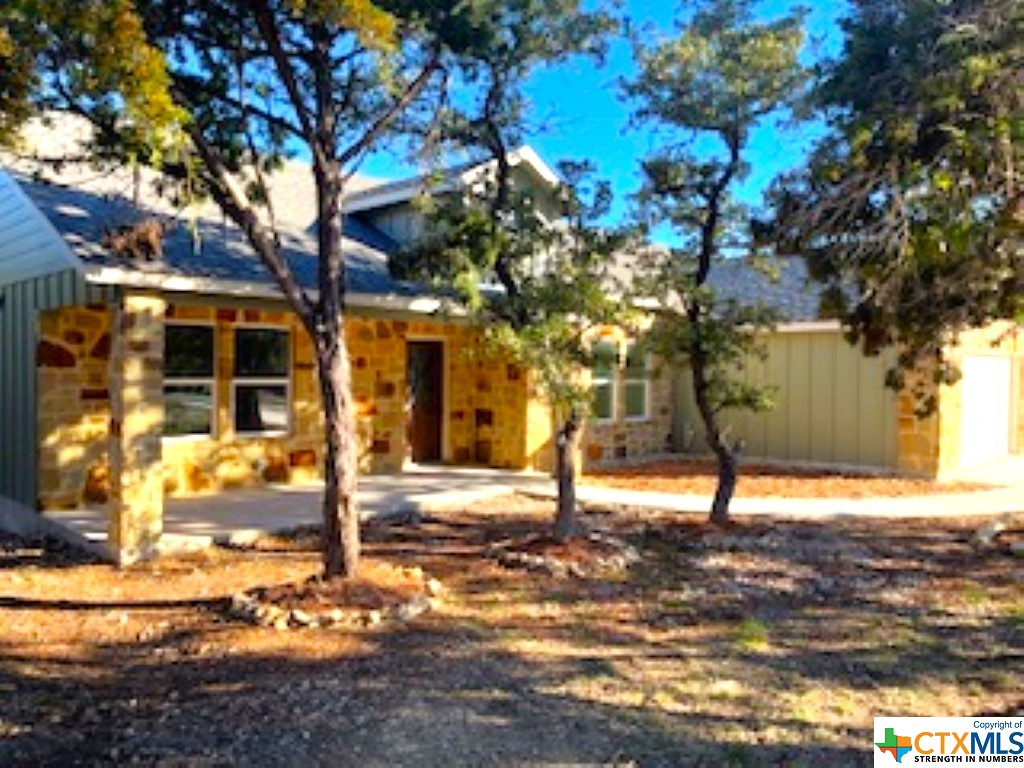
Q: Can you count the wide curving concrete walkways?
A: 1